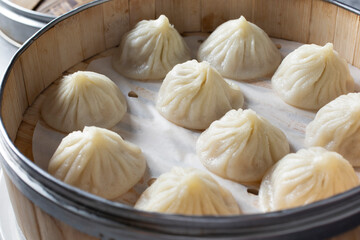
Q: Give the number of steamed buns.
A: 10